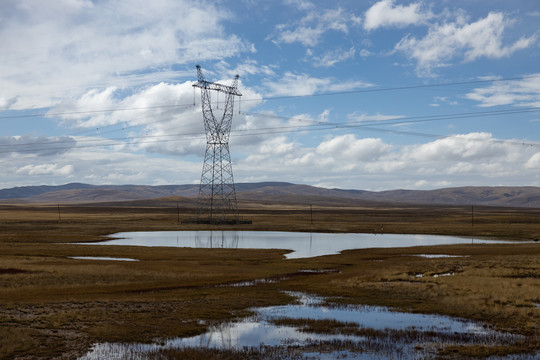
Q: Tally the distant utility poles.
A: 4